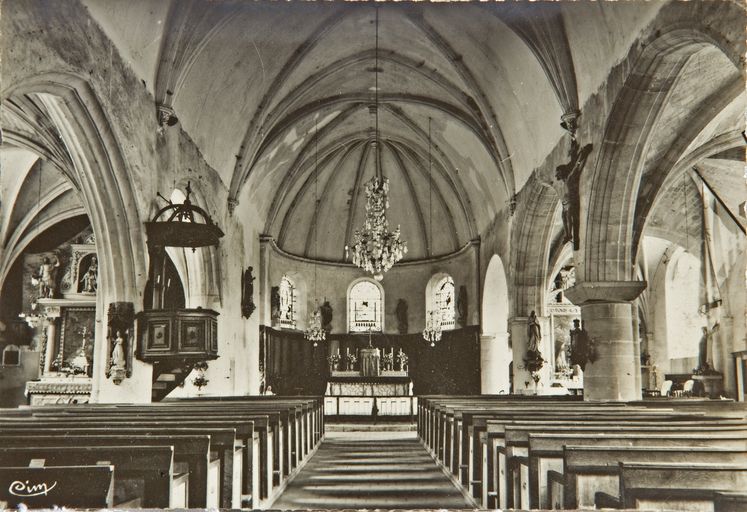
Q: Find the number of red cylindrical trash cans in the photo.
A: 0